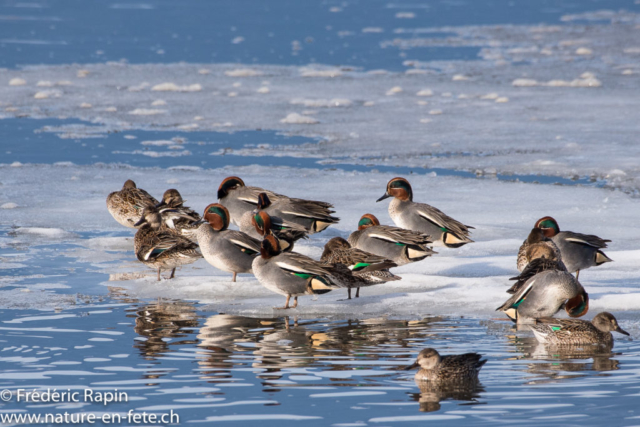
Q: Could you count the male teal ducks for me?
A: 9